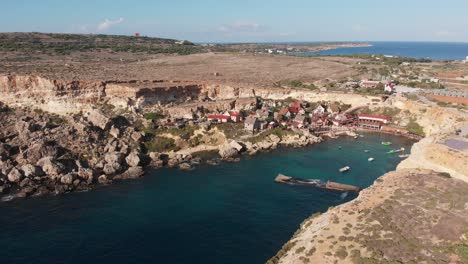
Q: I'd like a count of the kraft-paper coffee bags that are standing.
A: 0